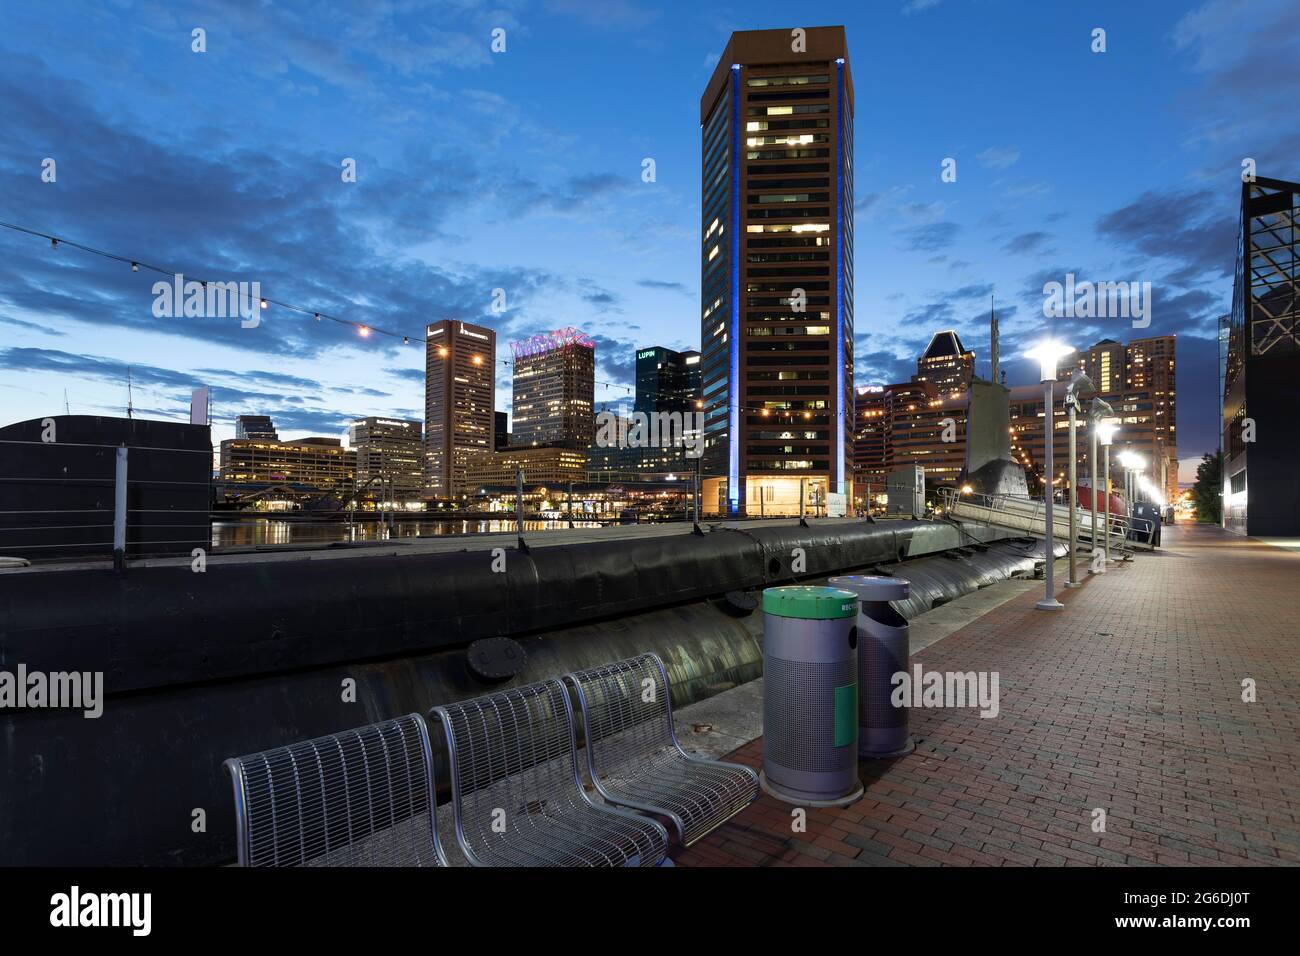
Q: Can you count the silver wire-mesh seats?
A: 3